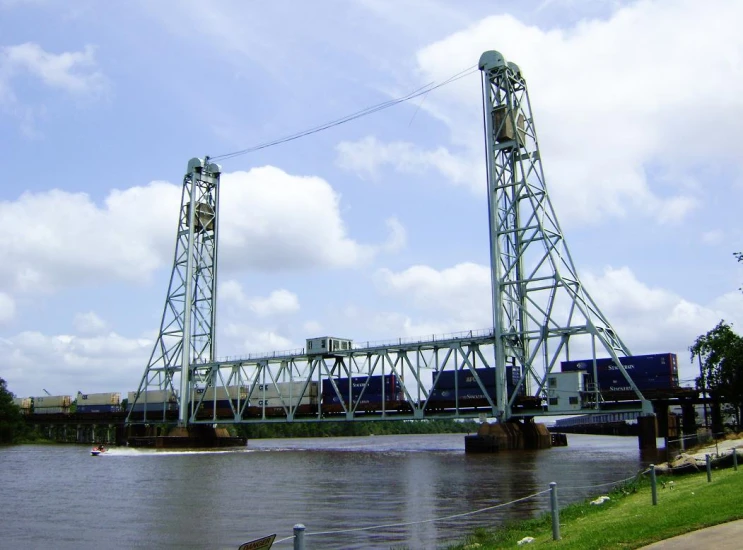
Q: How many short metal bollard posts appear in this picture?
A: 5